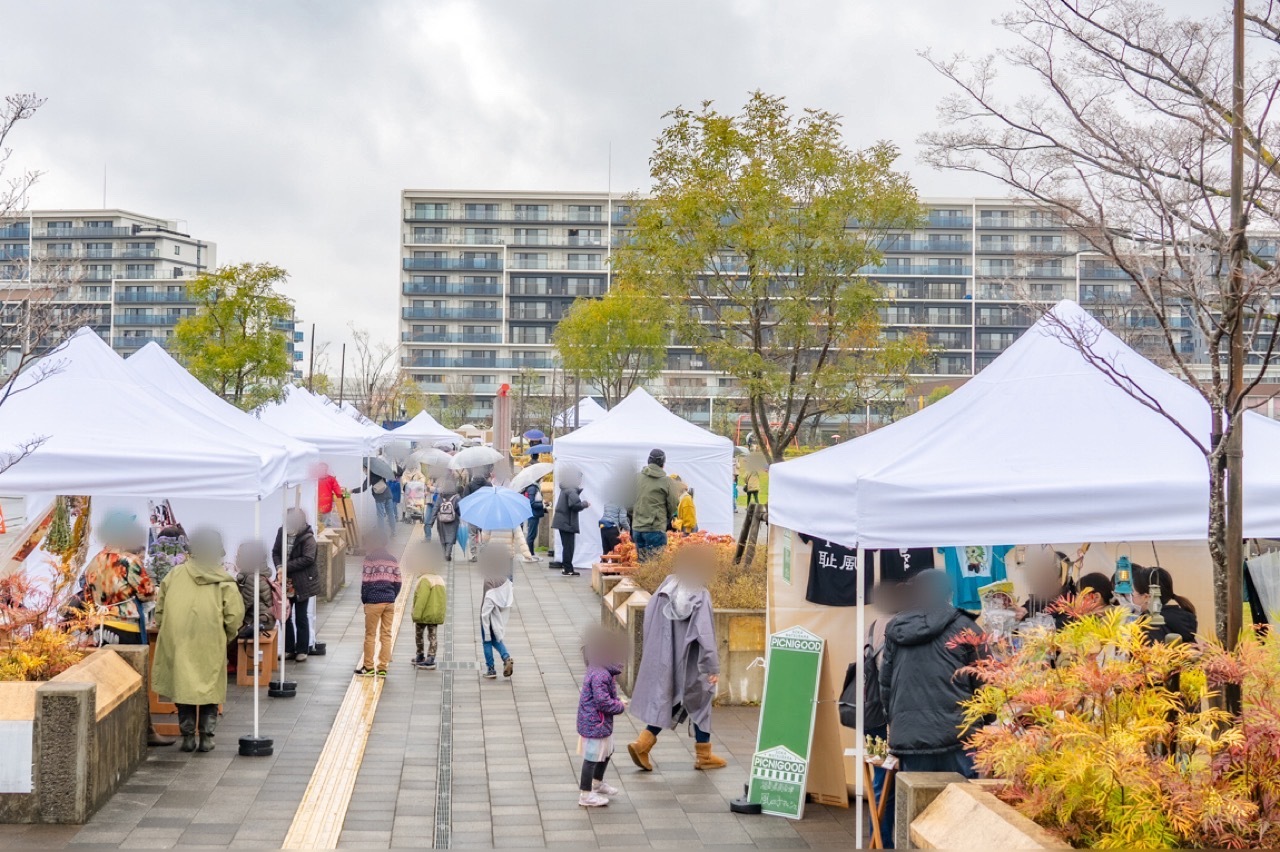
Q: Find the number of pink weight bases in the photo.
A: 0